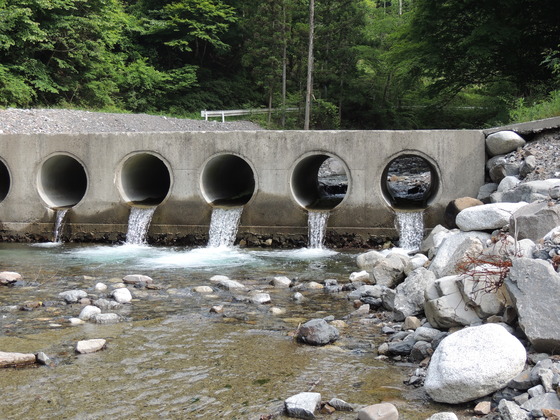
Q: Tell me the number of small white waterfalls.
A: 5